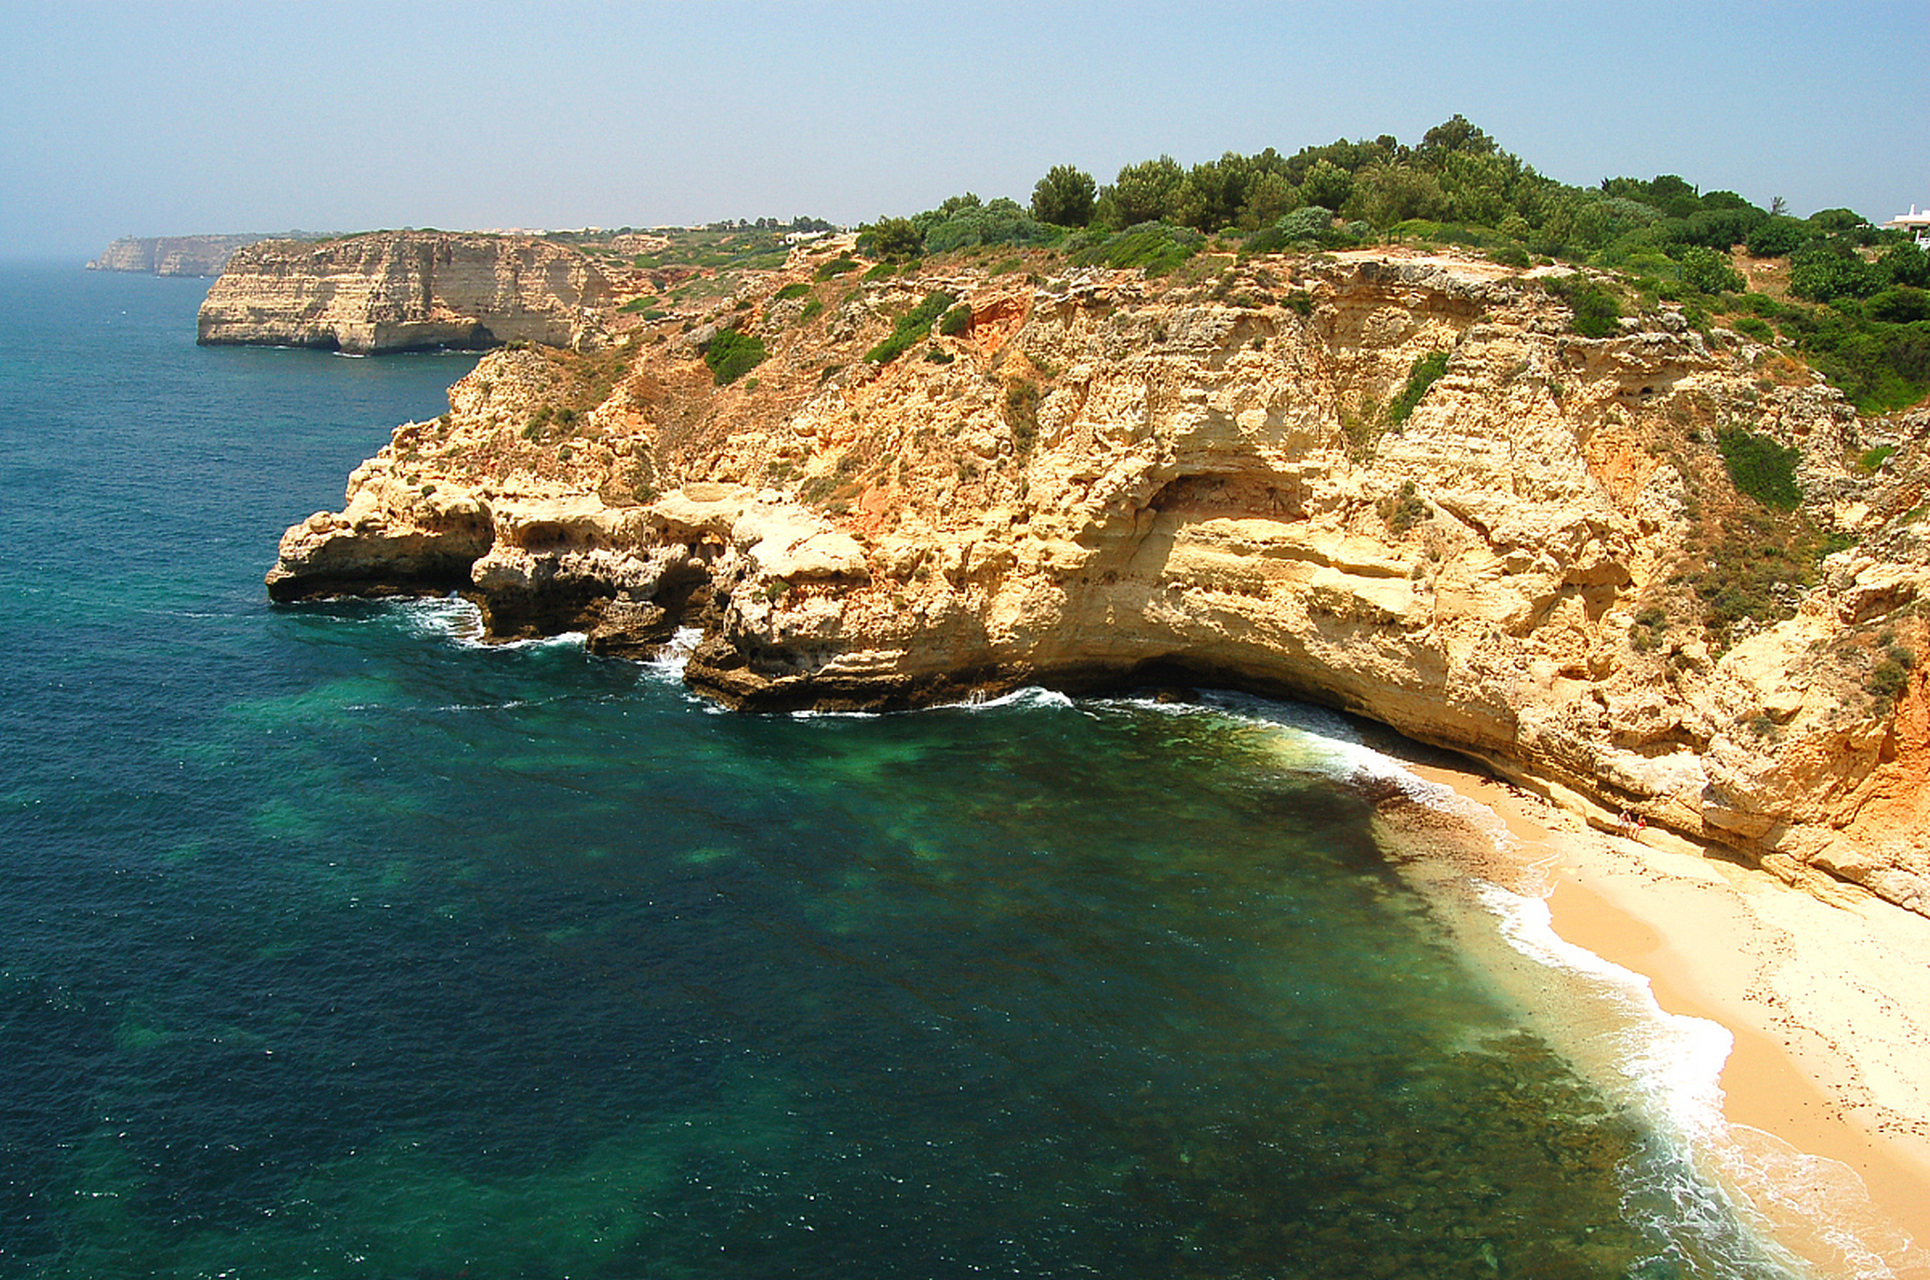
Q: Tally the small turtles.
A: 0